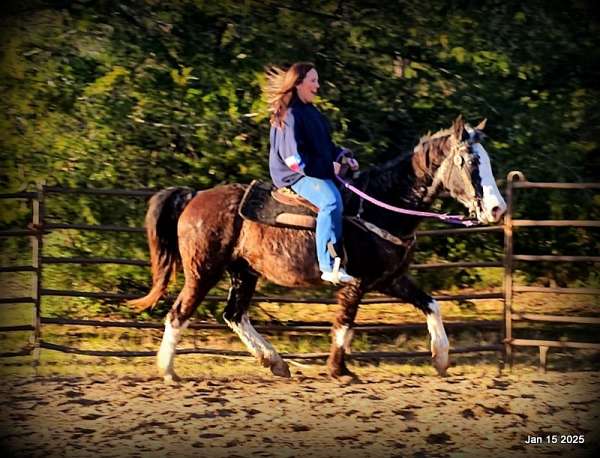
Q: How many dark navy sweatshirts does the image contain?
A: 1